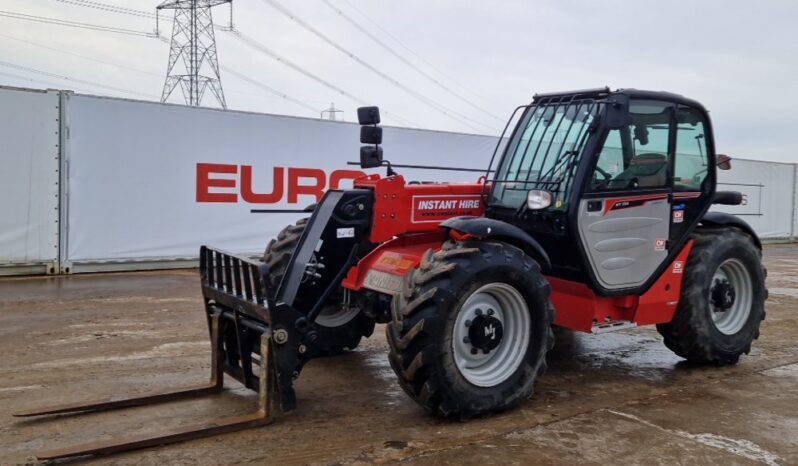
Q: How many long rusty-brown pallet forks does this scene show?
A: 2